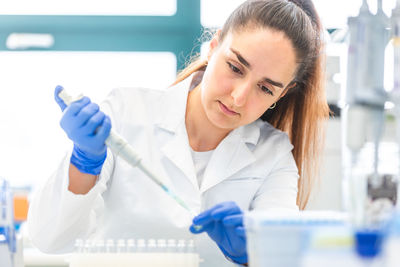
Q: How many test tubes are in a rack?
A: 12